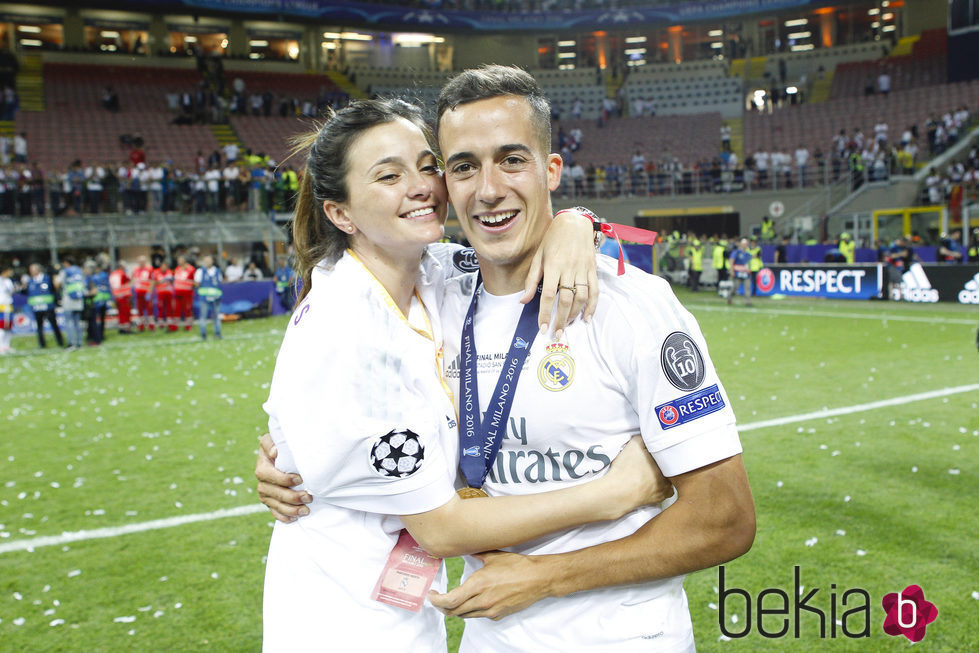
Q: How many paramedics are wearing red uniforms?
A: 4